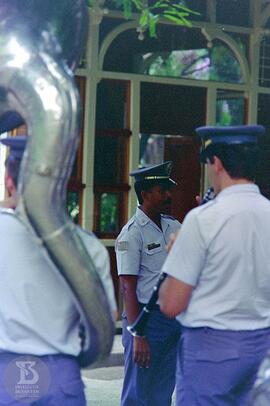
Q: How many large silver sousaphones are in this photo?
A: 1